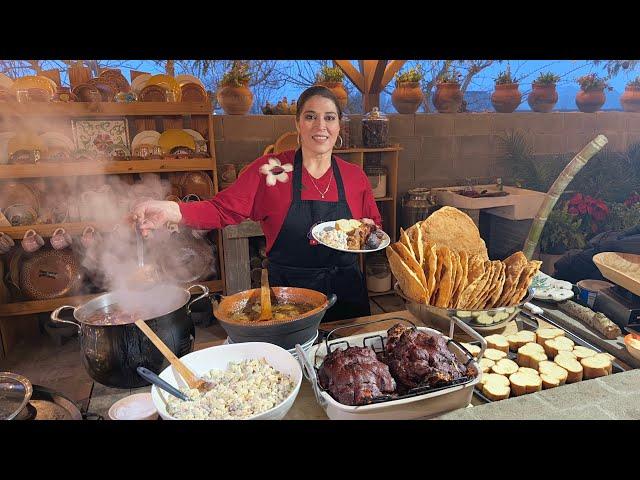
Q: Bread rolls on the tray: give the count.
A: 15